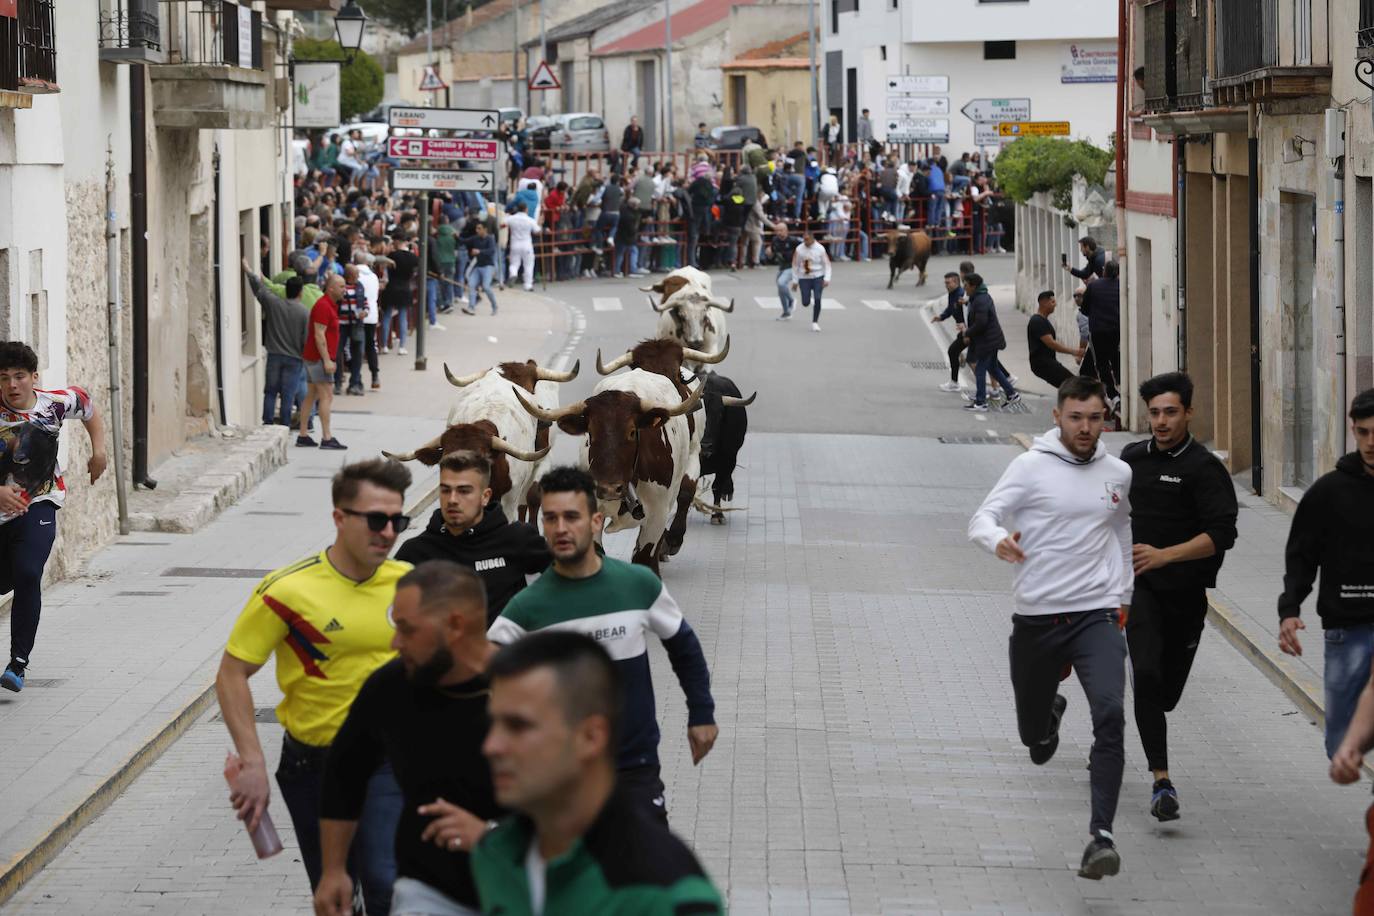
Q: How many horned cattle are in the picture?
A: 8